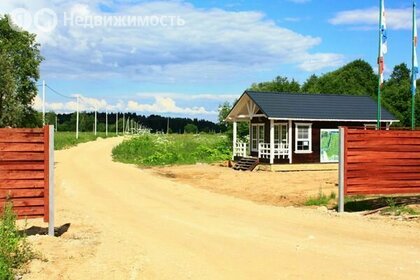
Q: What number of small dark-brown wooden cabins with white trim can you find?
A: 1